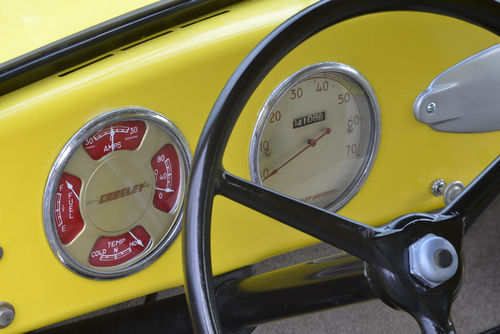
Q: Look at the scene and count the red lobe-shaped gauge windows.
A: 4